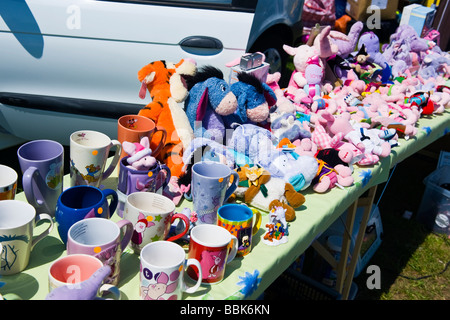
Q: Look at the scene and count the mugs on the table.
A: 14